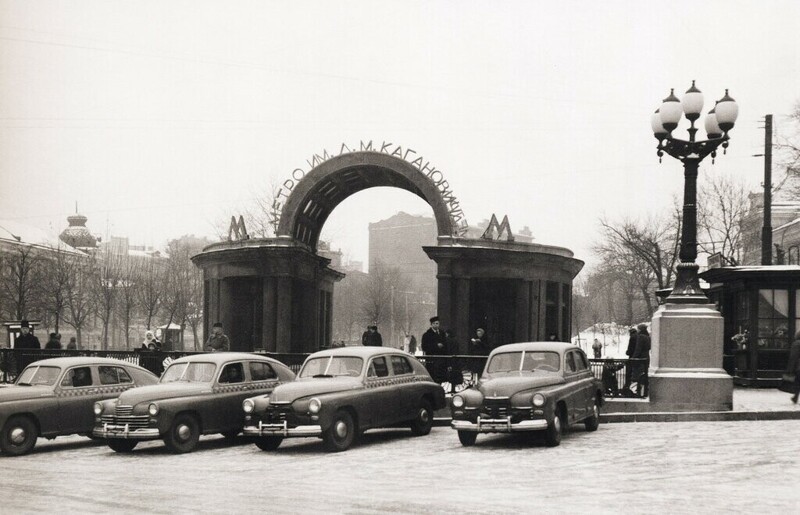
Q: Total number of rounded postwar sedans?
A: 4